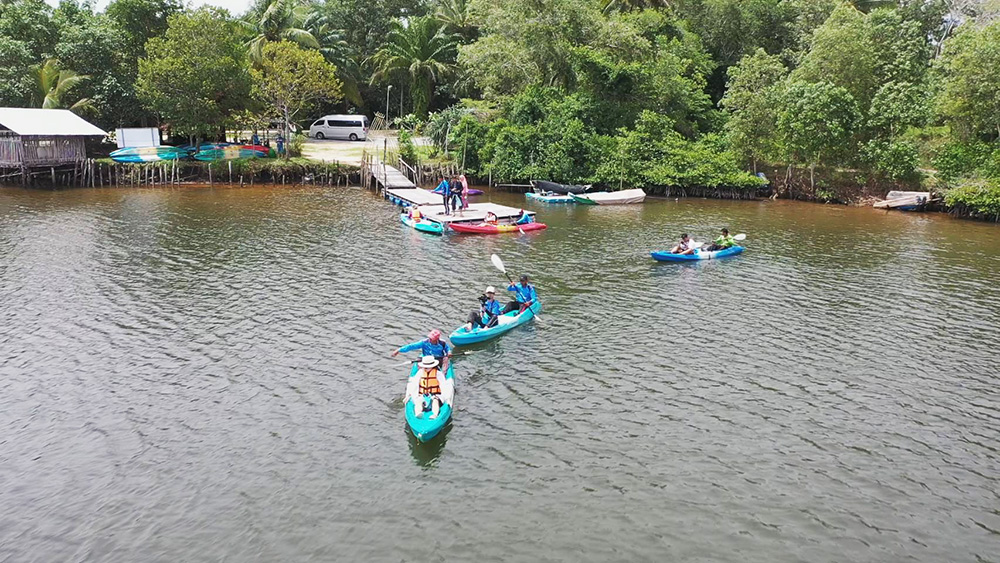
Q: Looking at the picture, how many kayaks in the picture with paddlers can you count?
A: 5